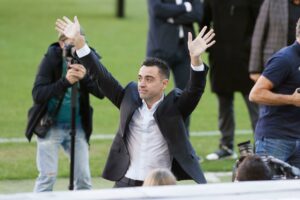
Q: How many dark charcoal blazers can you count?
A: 1